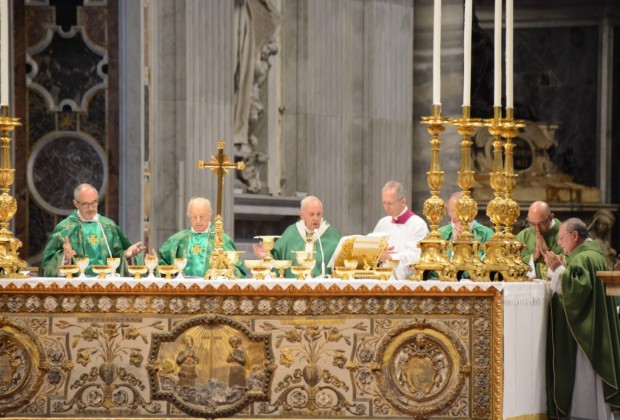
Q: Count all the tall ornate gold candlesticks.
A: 5